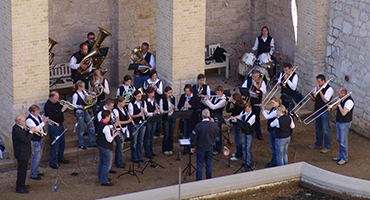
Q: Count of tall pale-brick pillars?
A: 3